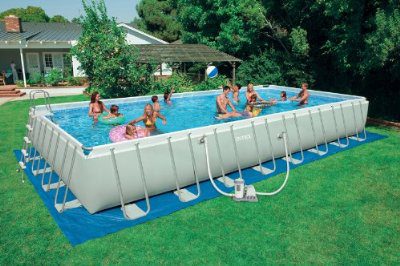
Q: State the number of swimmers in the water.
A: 13